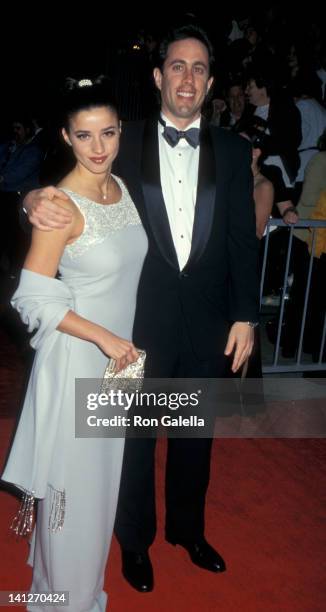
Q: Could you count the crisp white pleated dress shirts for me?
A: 1